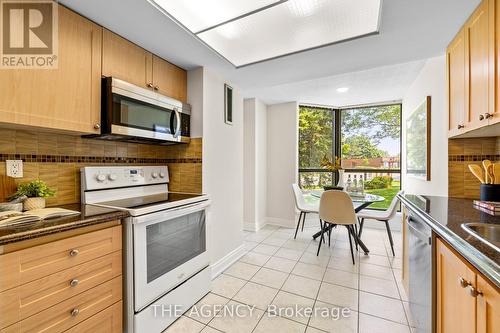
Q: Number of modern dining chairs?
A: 3